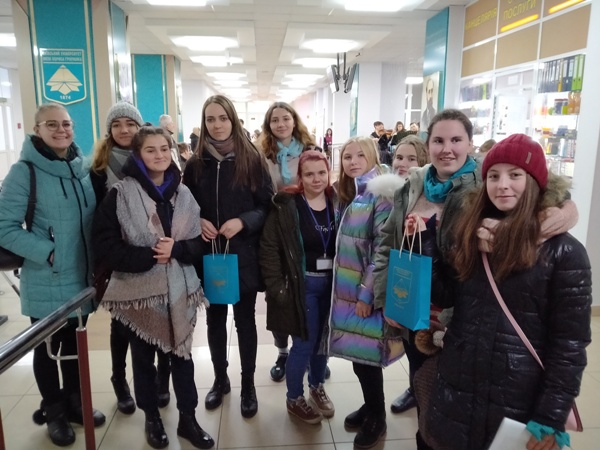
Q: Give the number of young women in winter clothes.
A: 10